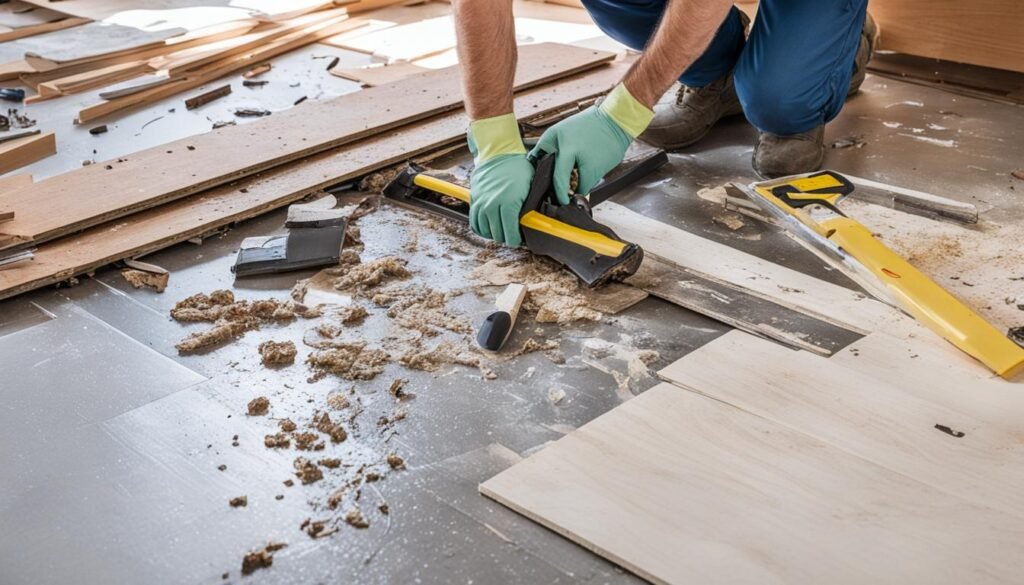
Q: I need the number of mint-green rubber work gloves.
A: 2